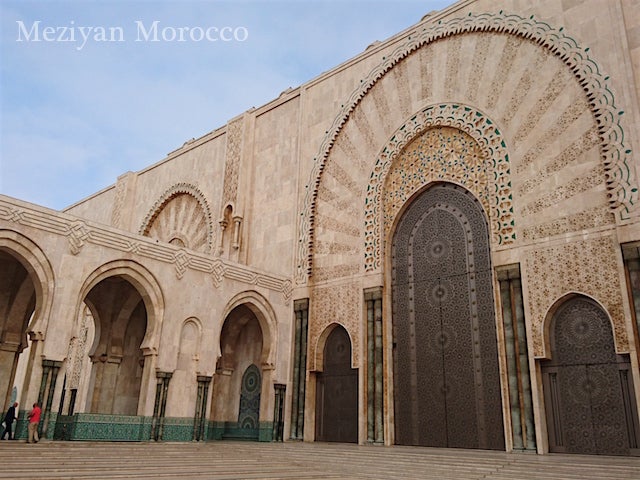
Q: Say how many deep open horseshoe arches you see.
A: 3